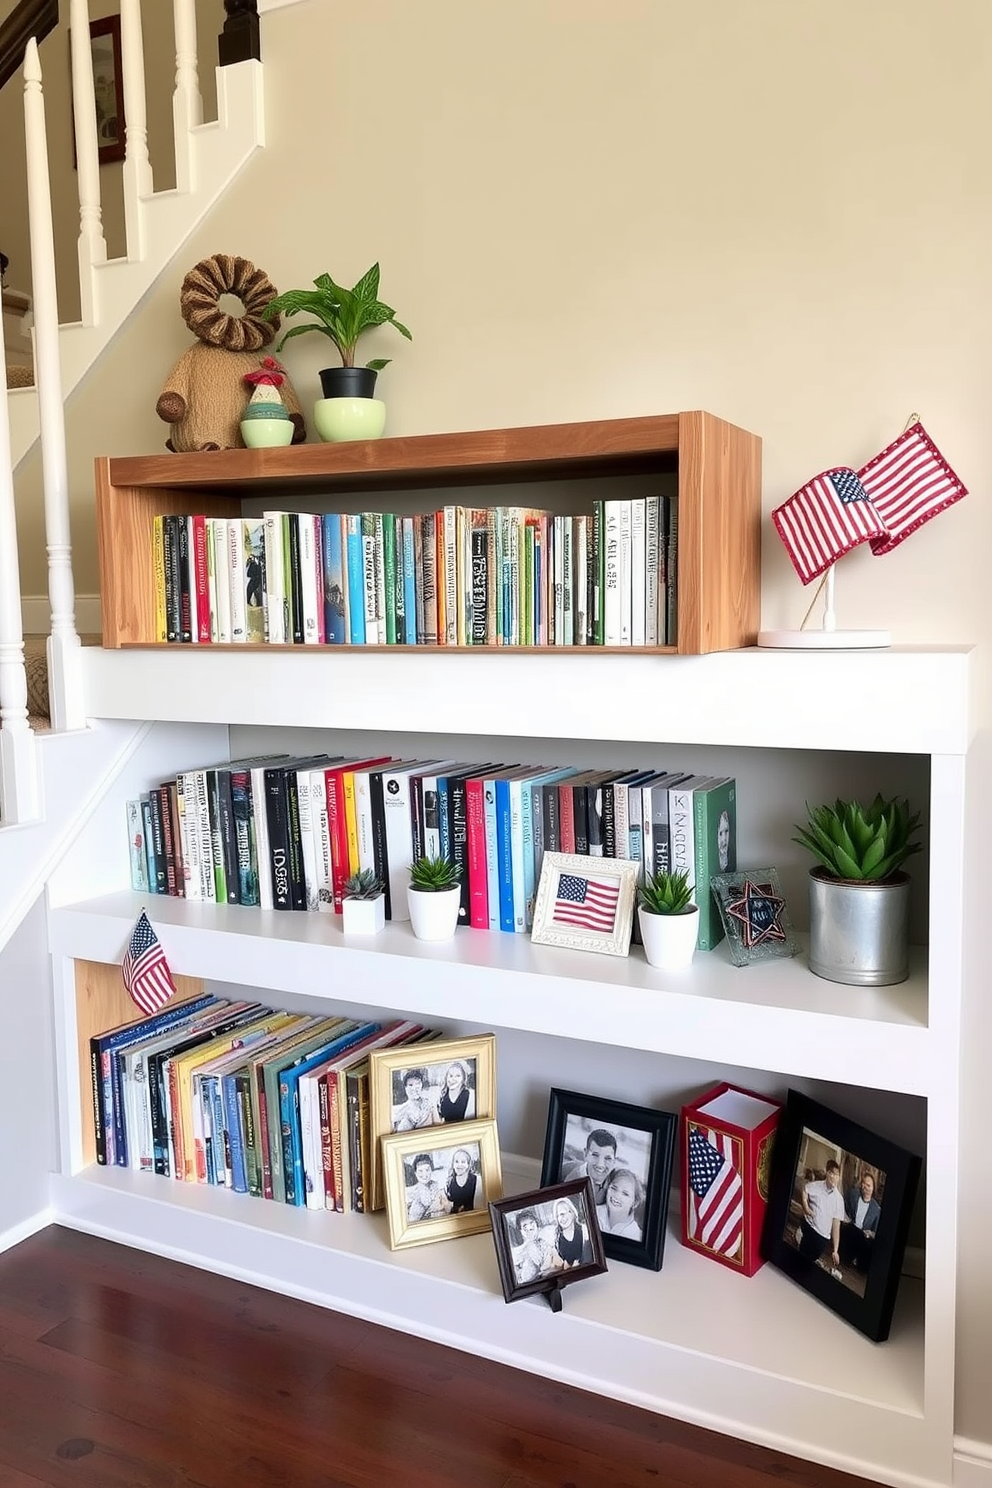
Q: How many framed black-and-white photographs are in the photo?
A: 4